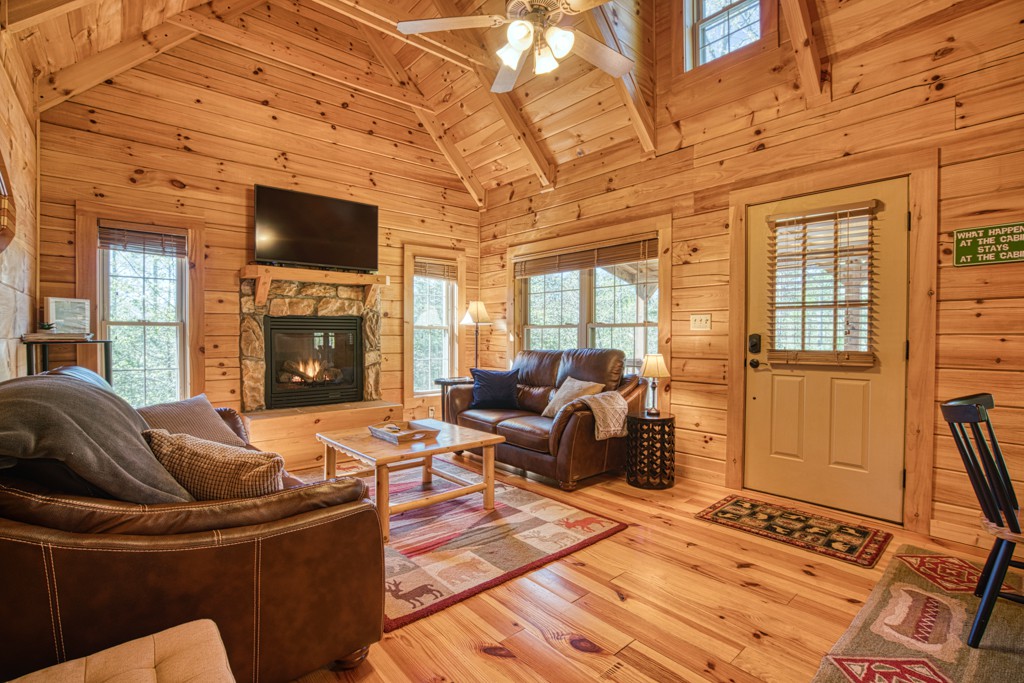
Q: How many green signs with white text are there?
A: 1